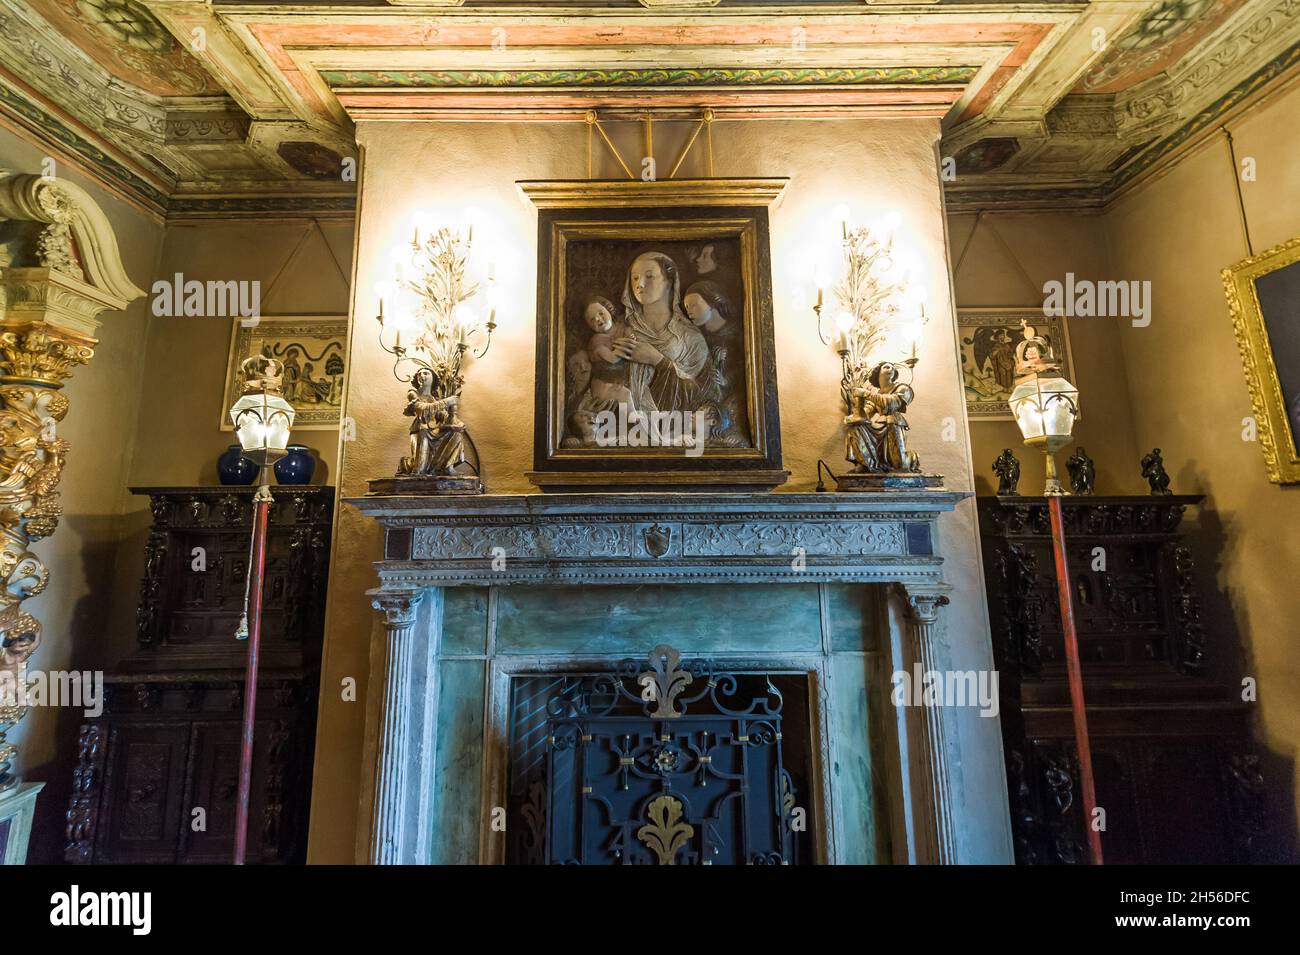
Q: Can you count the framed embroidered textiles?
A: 2